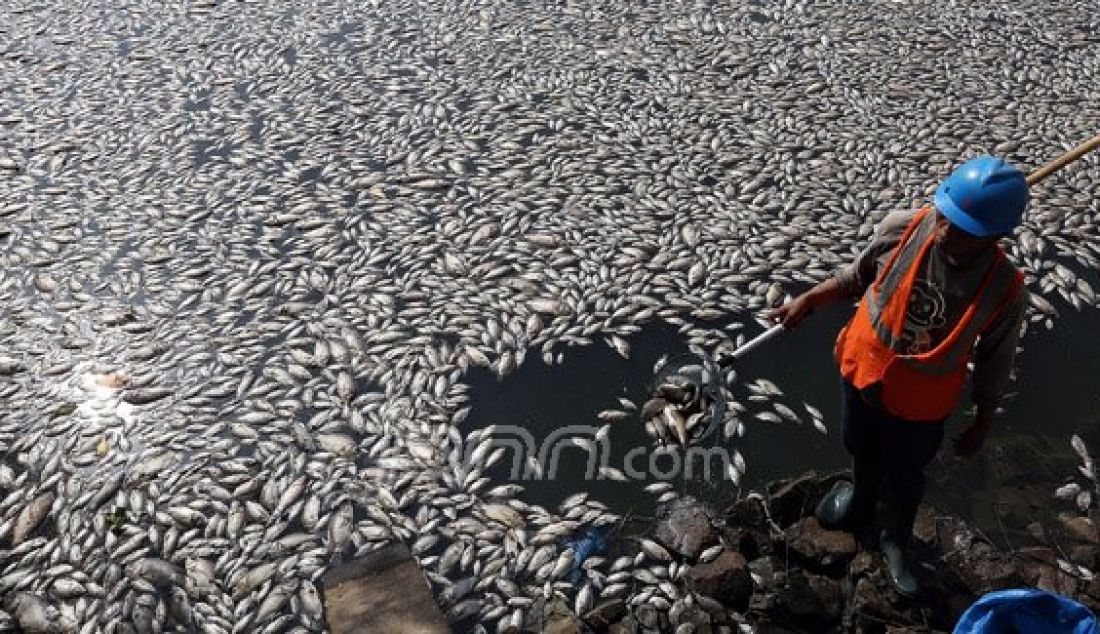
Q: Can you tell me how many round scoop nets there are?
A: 1